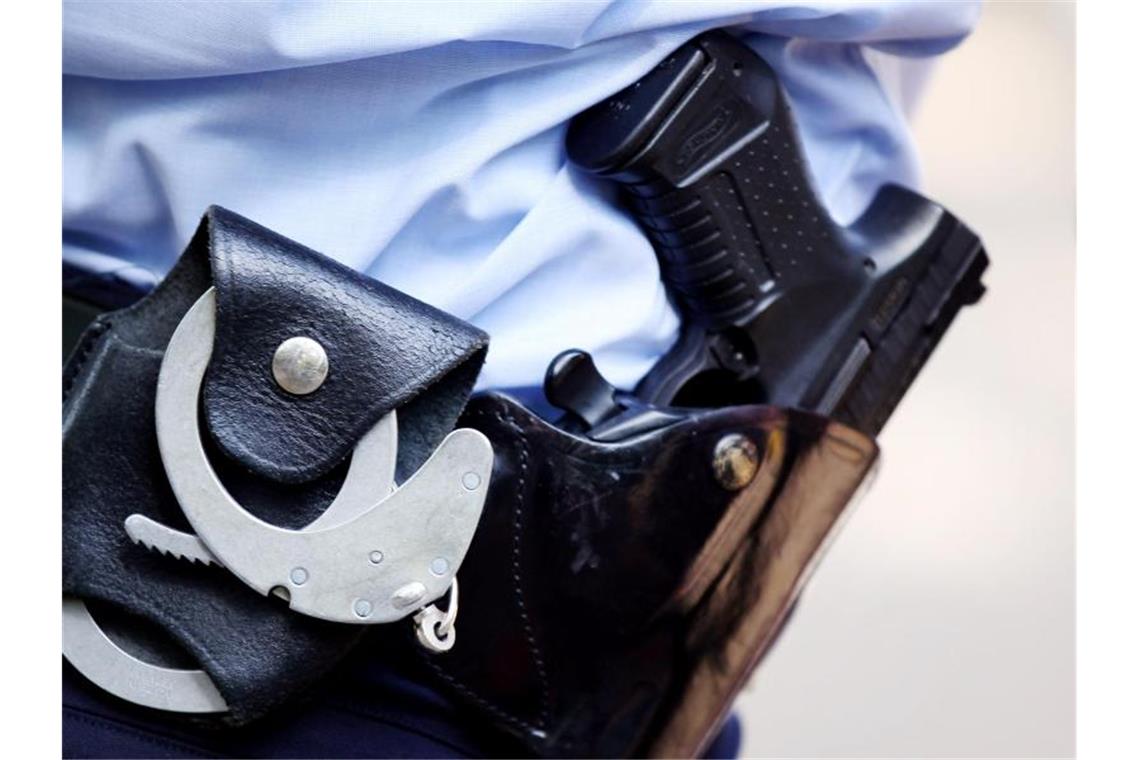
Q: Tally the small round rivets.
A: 5